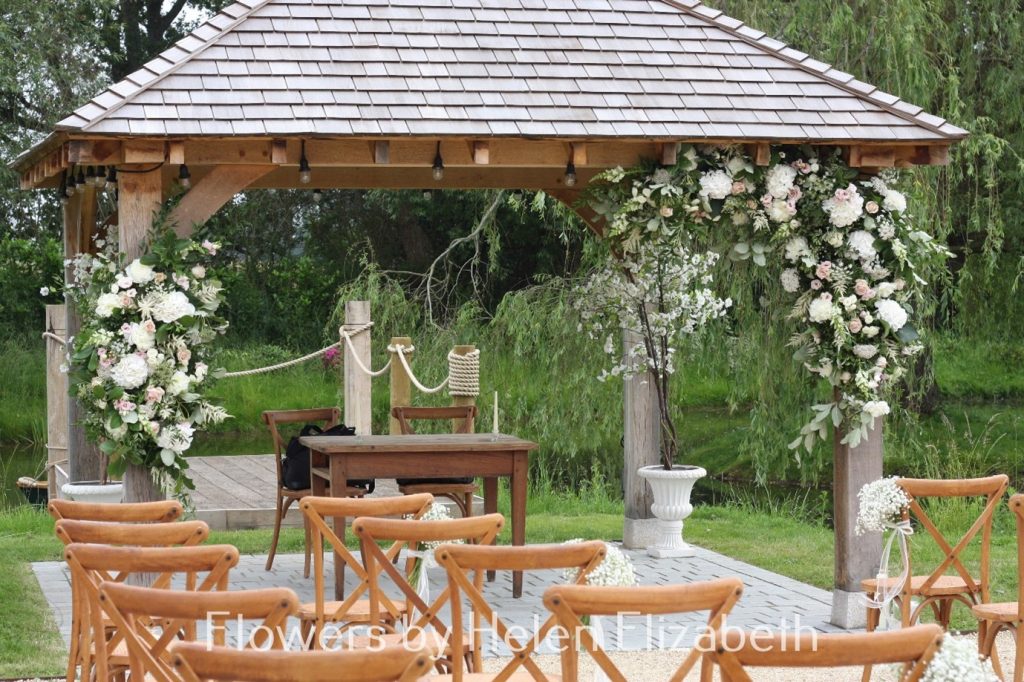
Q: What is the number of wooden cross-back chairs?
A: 14